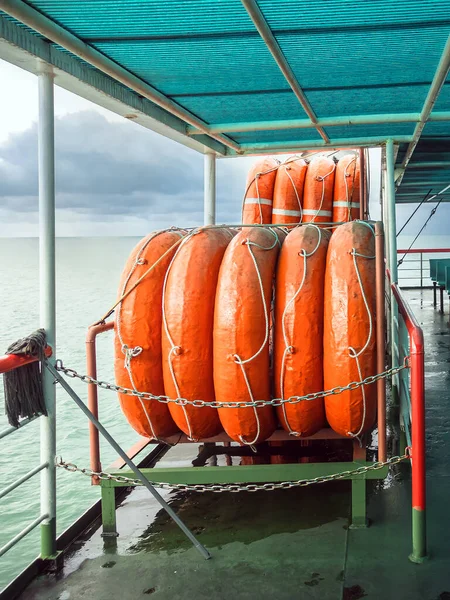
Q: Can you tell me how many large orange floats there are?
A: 9